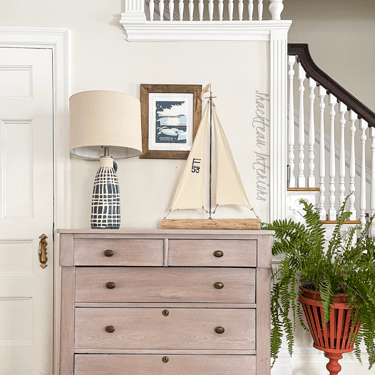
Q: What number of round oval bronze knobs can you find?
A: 6